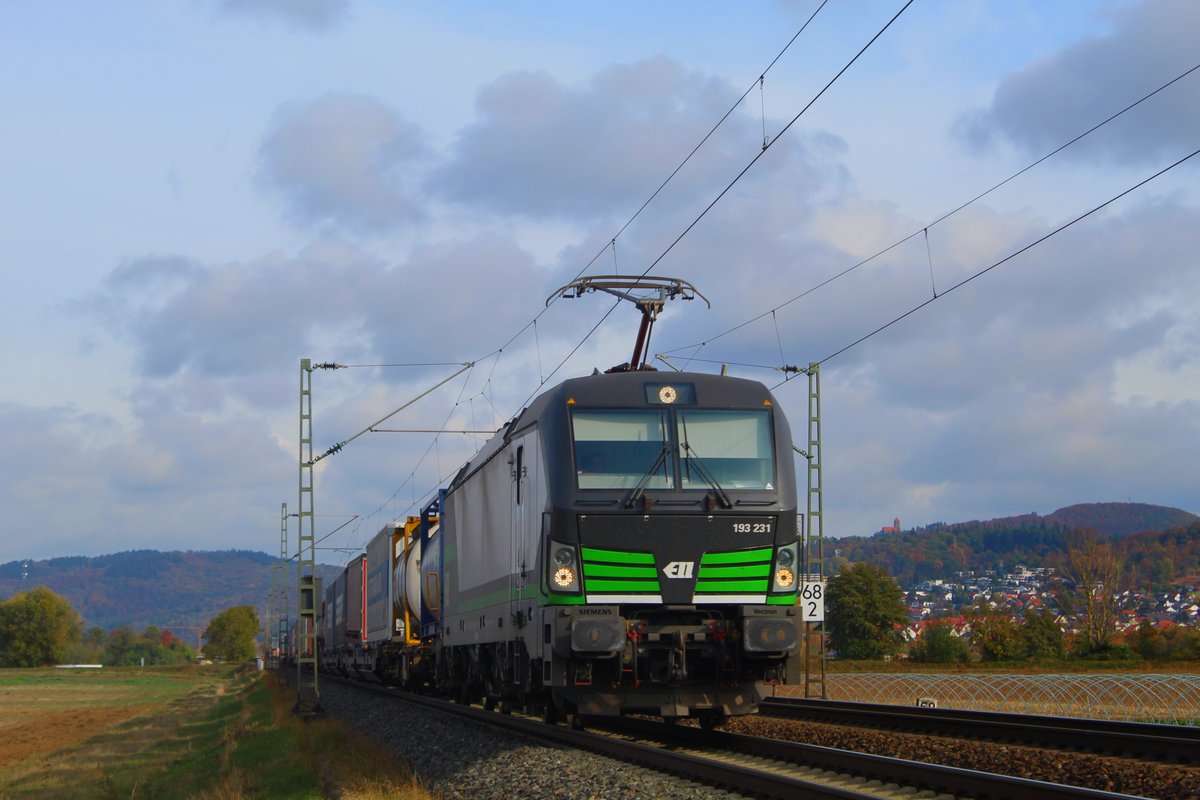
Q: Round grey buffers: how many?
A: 2